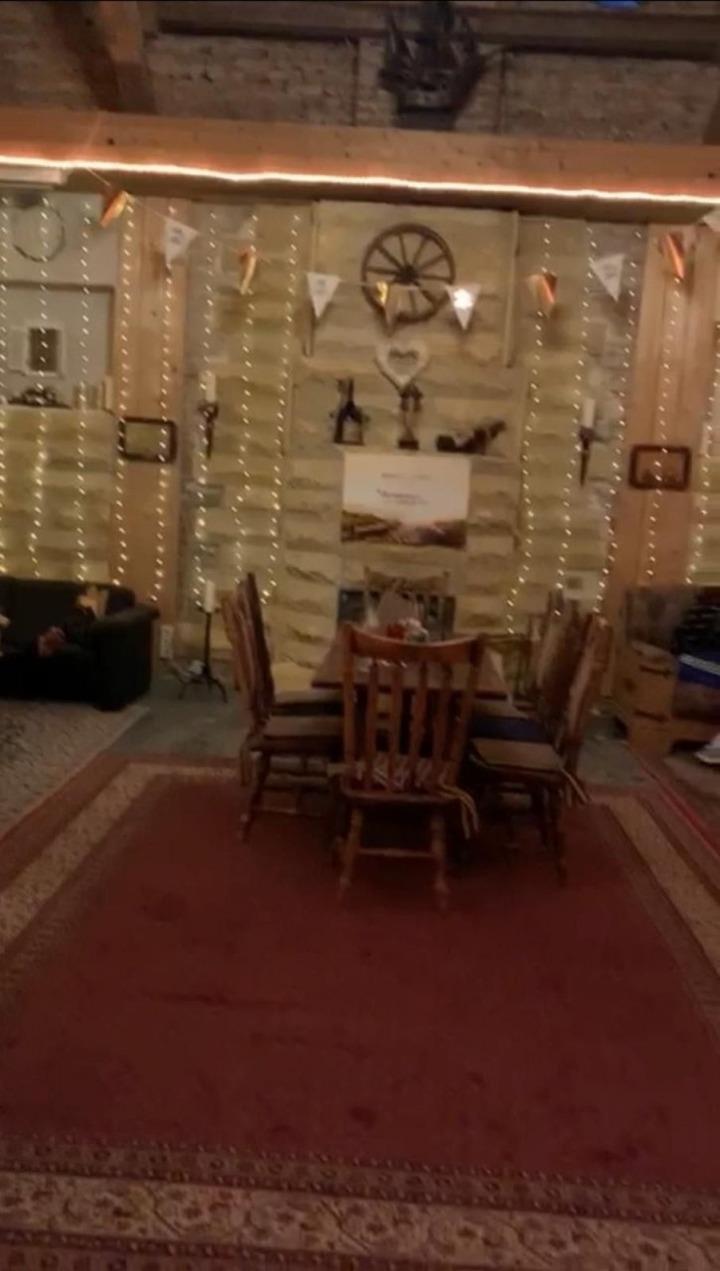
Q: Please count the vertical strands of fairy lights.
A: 13